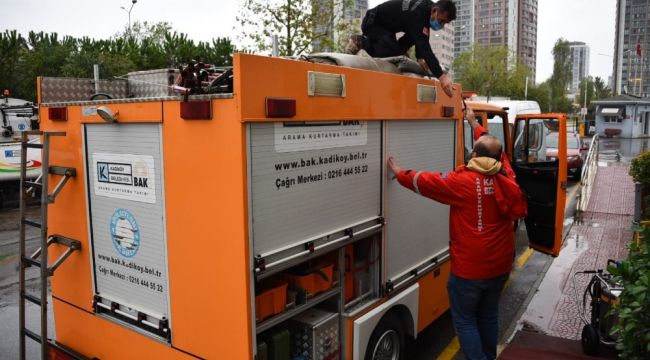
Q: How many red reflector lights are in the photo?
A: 4